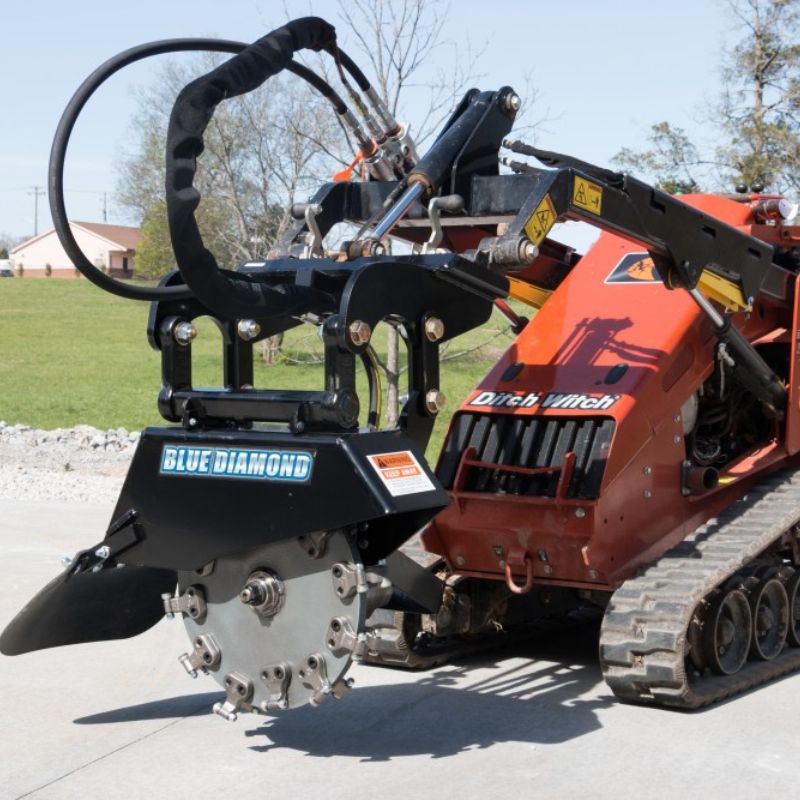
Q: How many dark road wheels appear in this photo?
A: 3